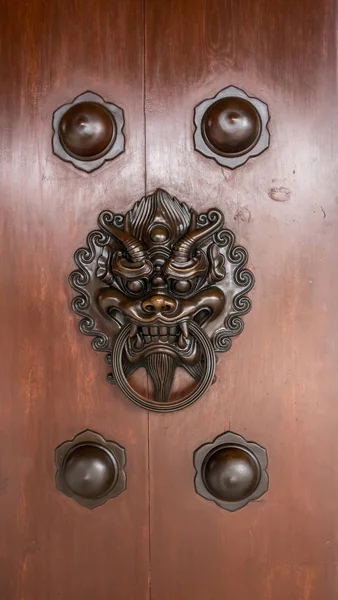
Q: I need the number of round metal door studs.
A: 4